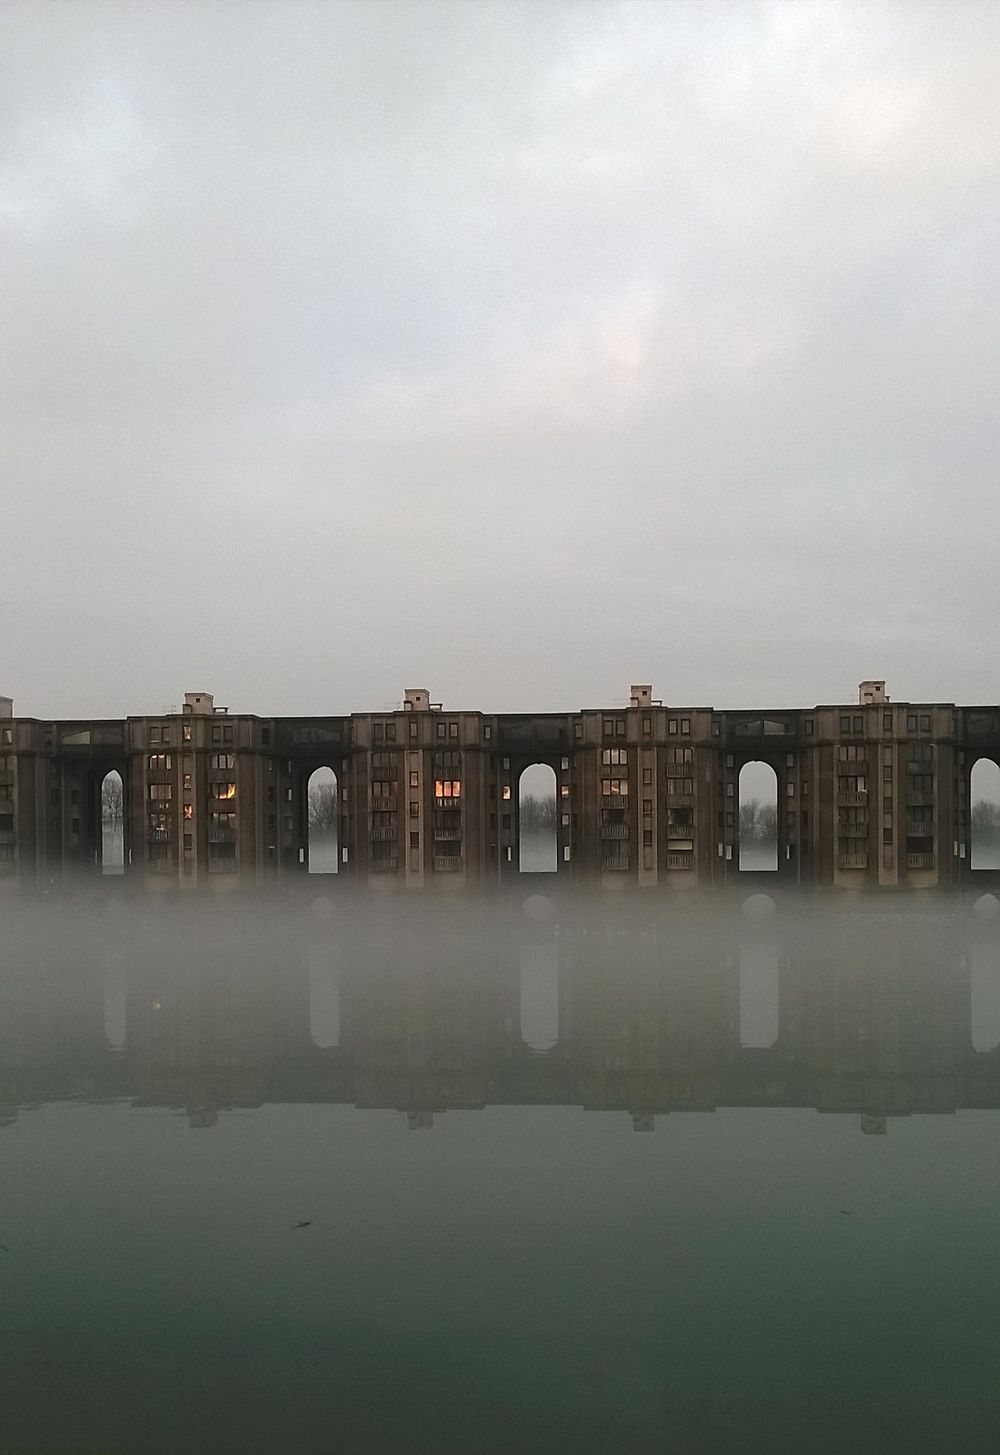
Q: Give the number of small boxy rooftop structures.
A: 5